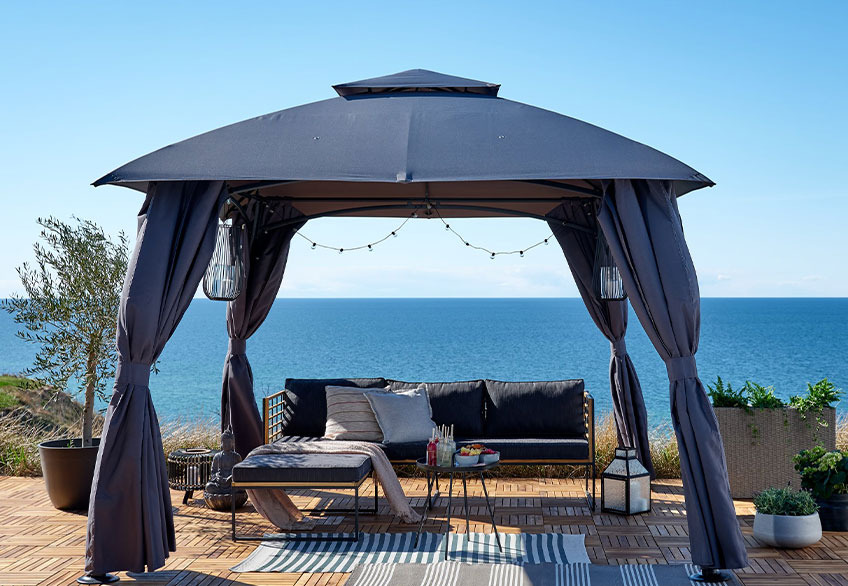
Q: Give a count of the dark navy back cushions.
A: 3